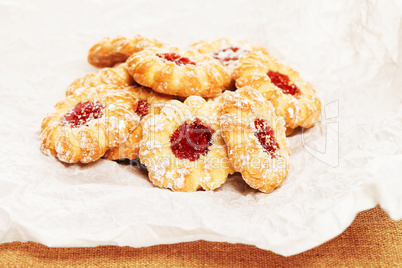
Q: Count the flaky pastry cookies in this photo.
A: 9